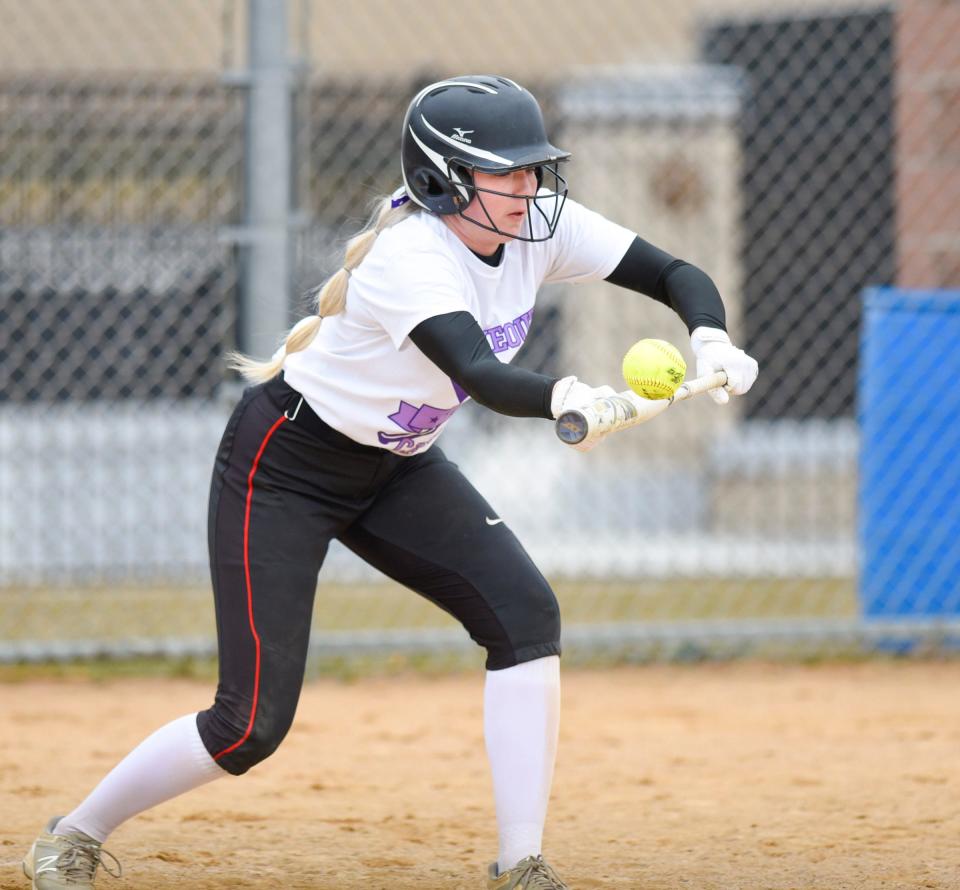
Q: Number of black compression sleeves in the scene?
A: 2